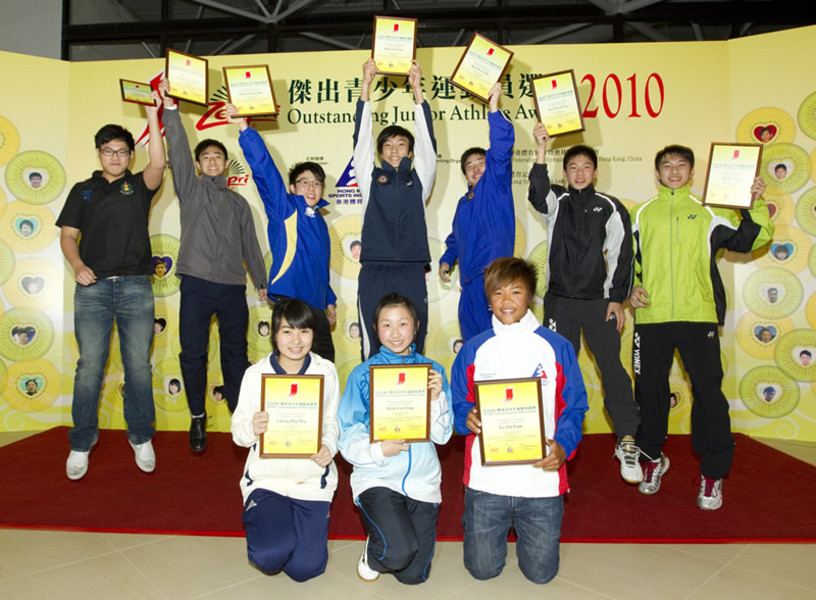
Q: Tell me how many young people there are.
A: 10